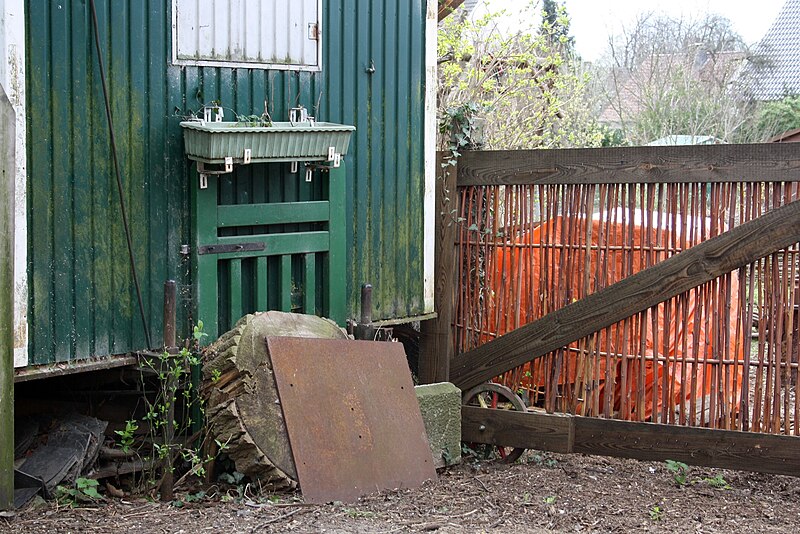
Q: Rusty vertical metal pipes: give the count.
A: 2